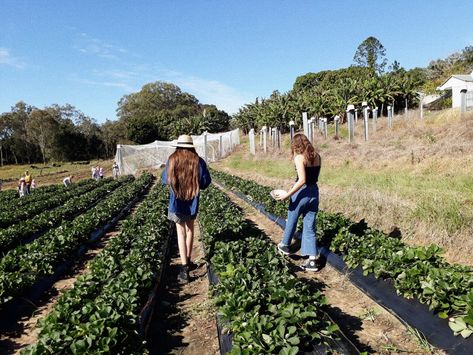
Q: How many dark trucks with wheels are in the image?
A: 0